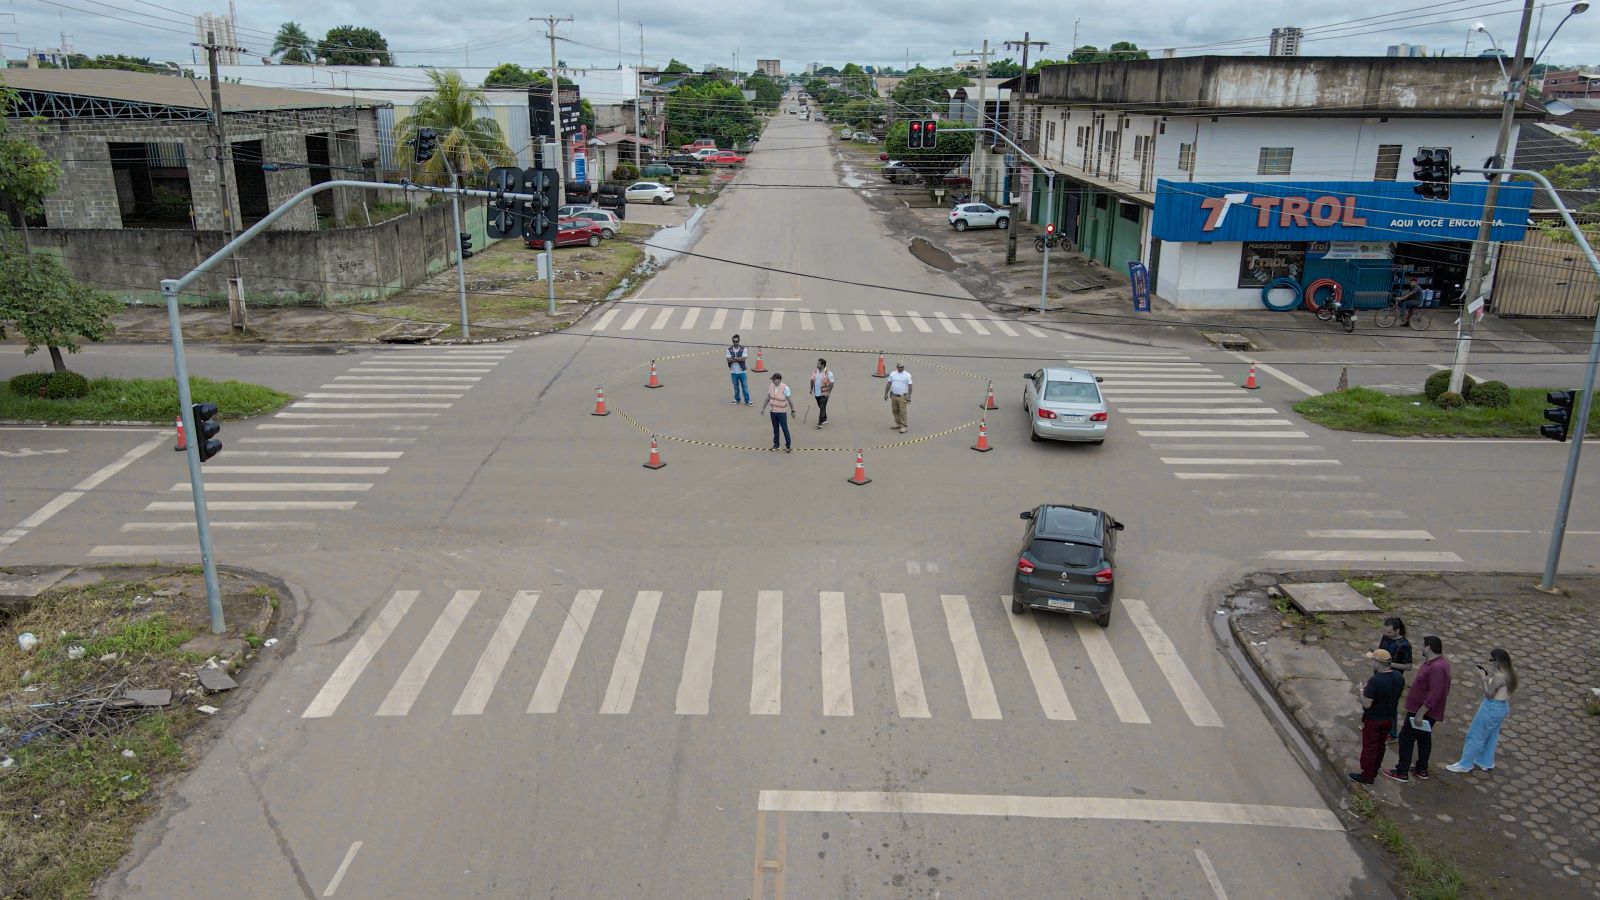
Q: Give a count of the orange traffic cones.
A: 10